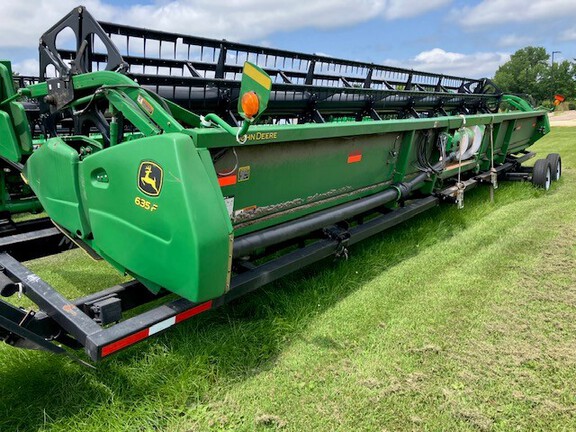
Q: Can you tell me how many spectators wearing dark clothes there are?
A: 0